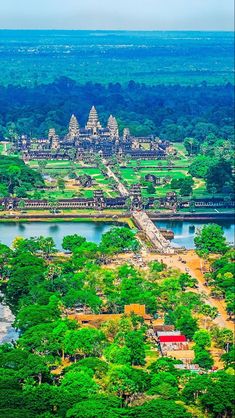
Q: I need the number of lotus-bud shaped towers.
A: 5